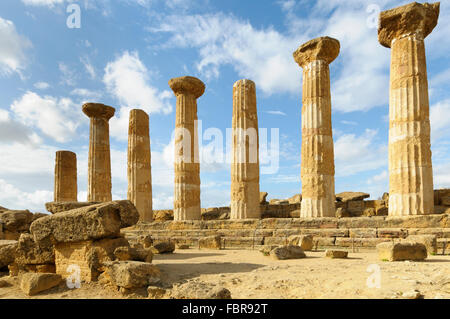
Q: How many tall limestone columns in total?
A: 7